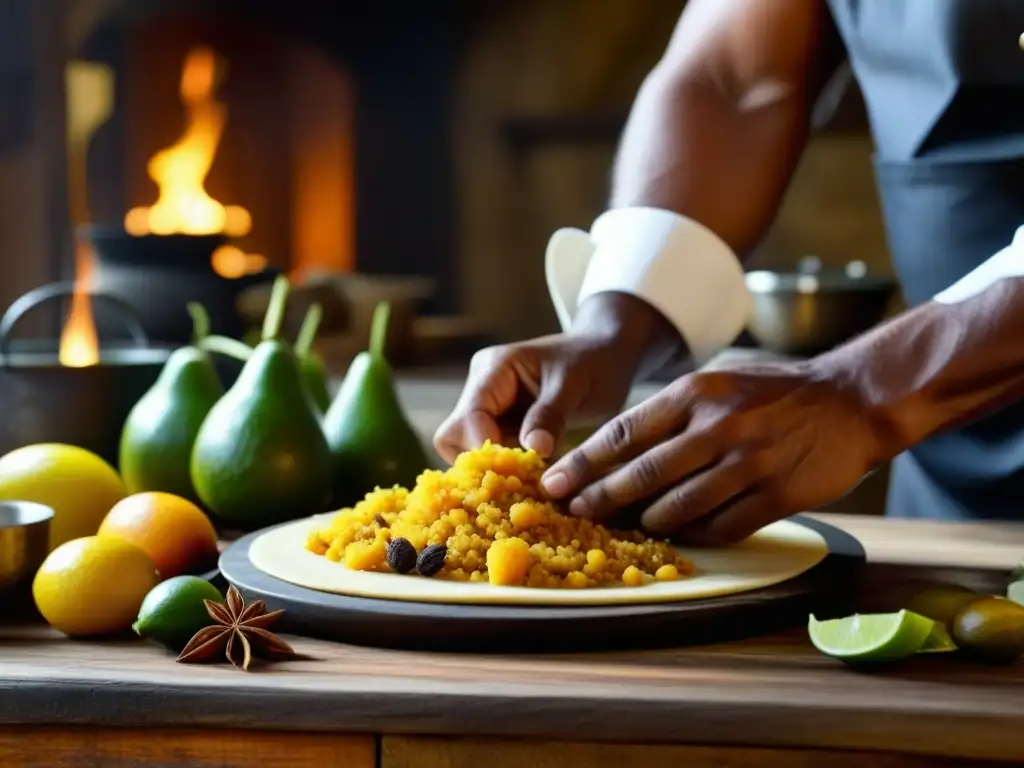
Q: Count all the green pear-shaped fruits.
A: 4